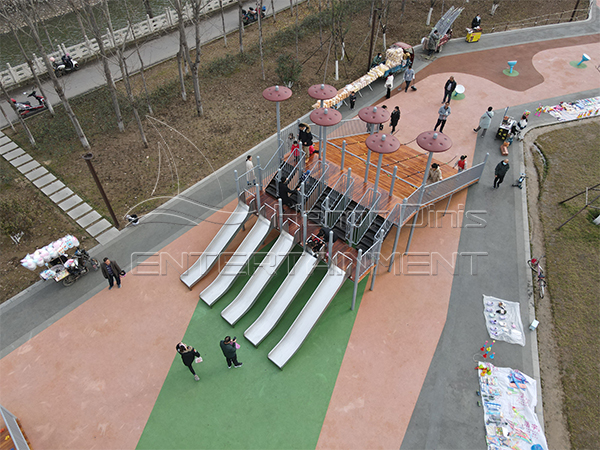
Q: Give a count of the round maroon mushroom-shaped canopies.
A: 6